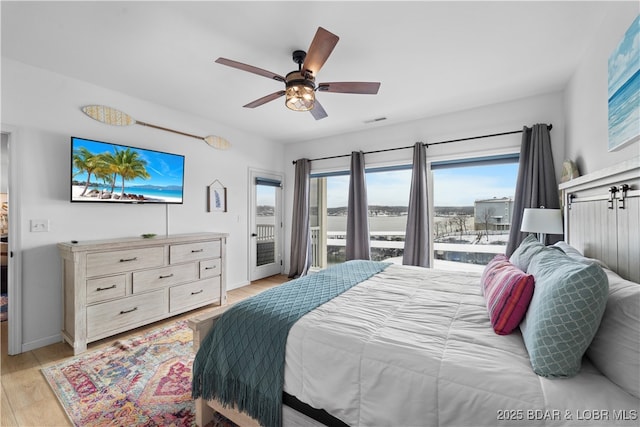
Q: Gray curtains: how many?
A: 4